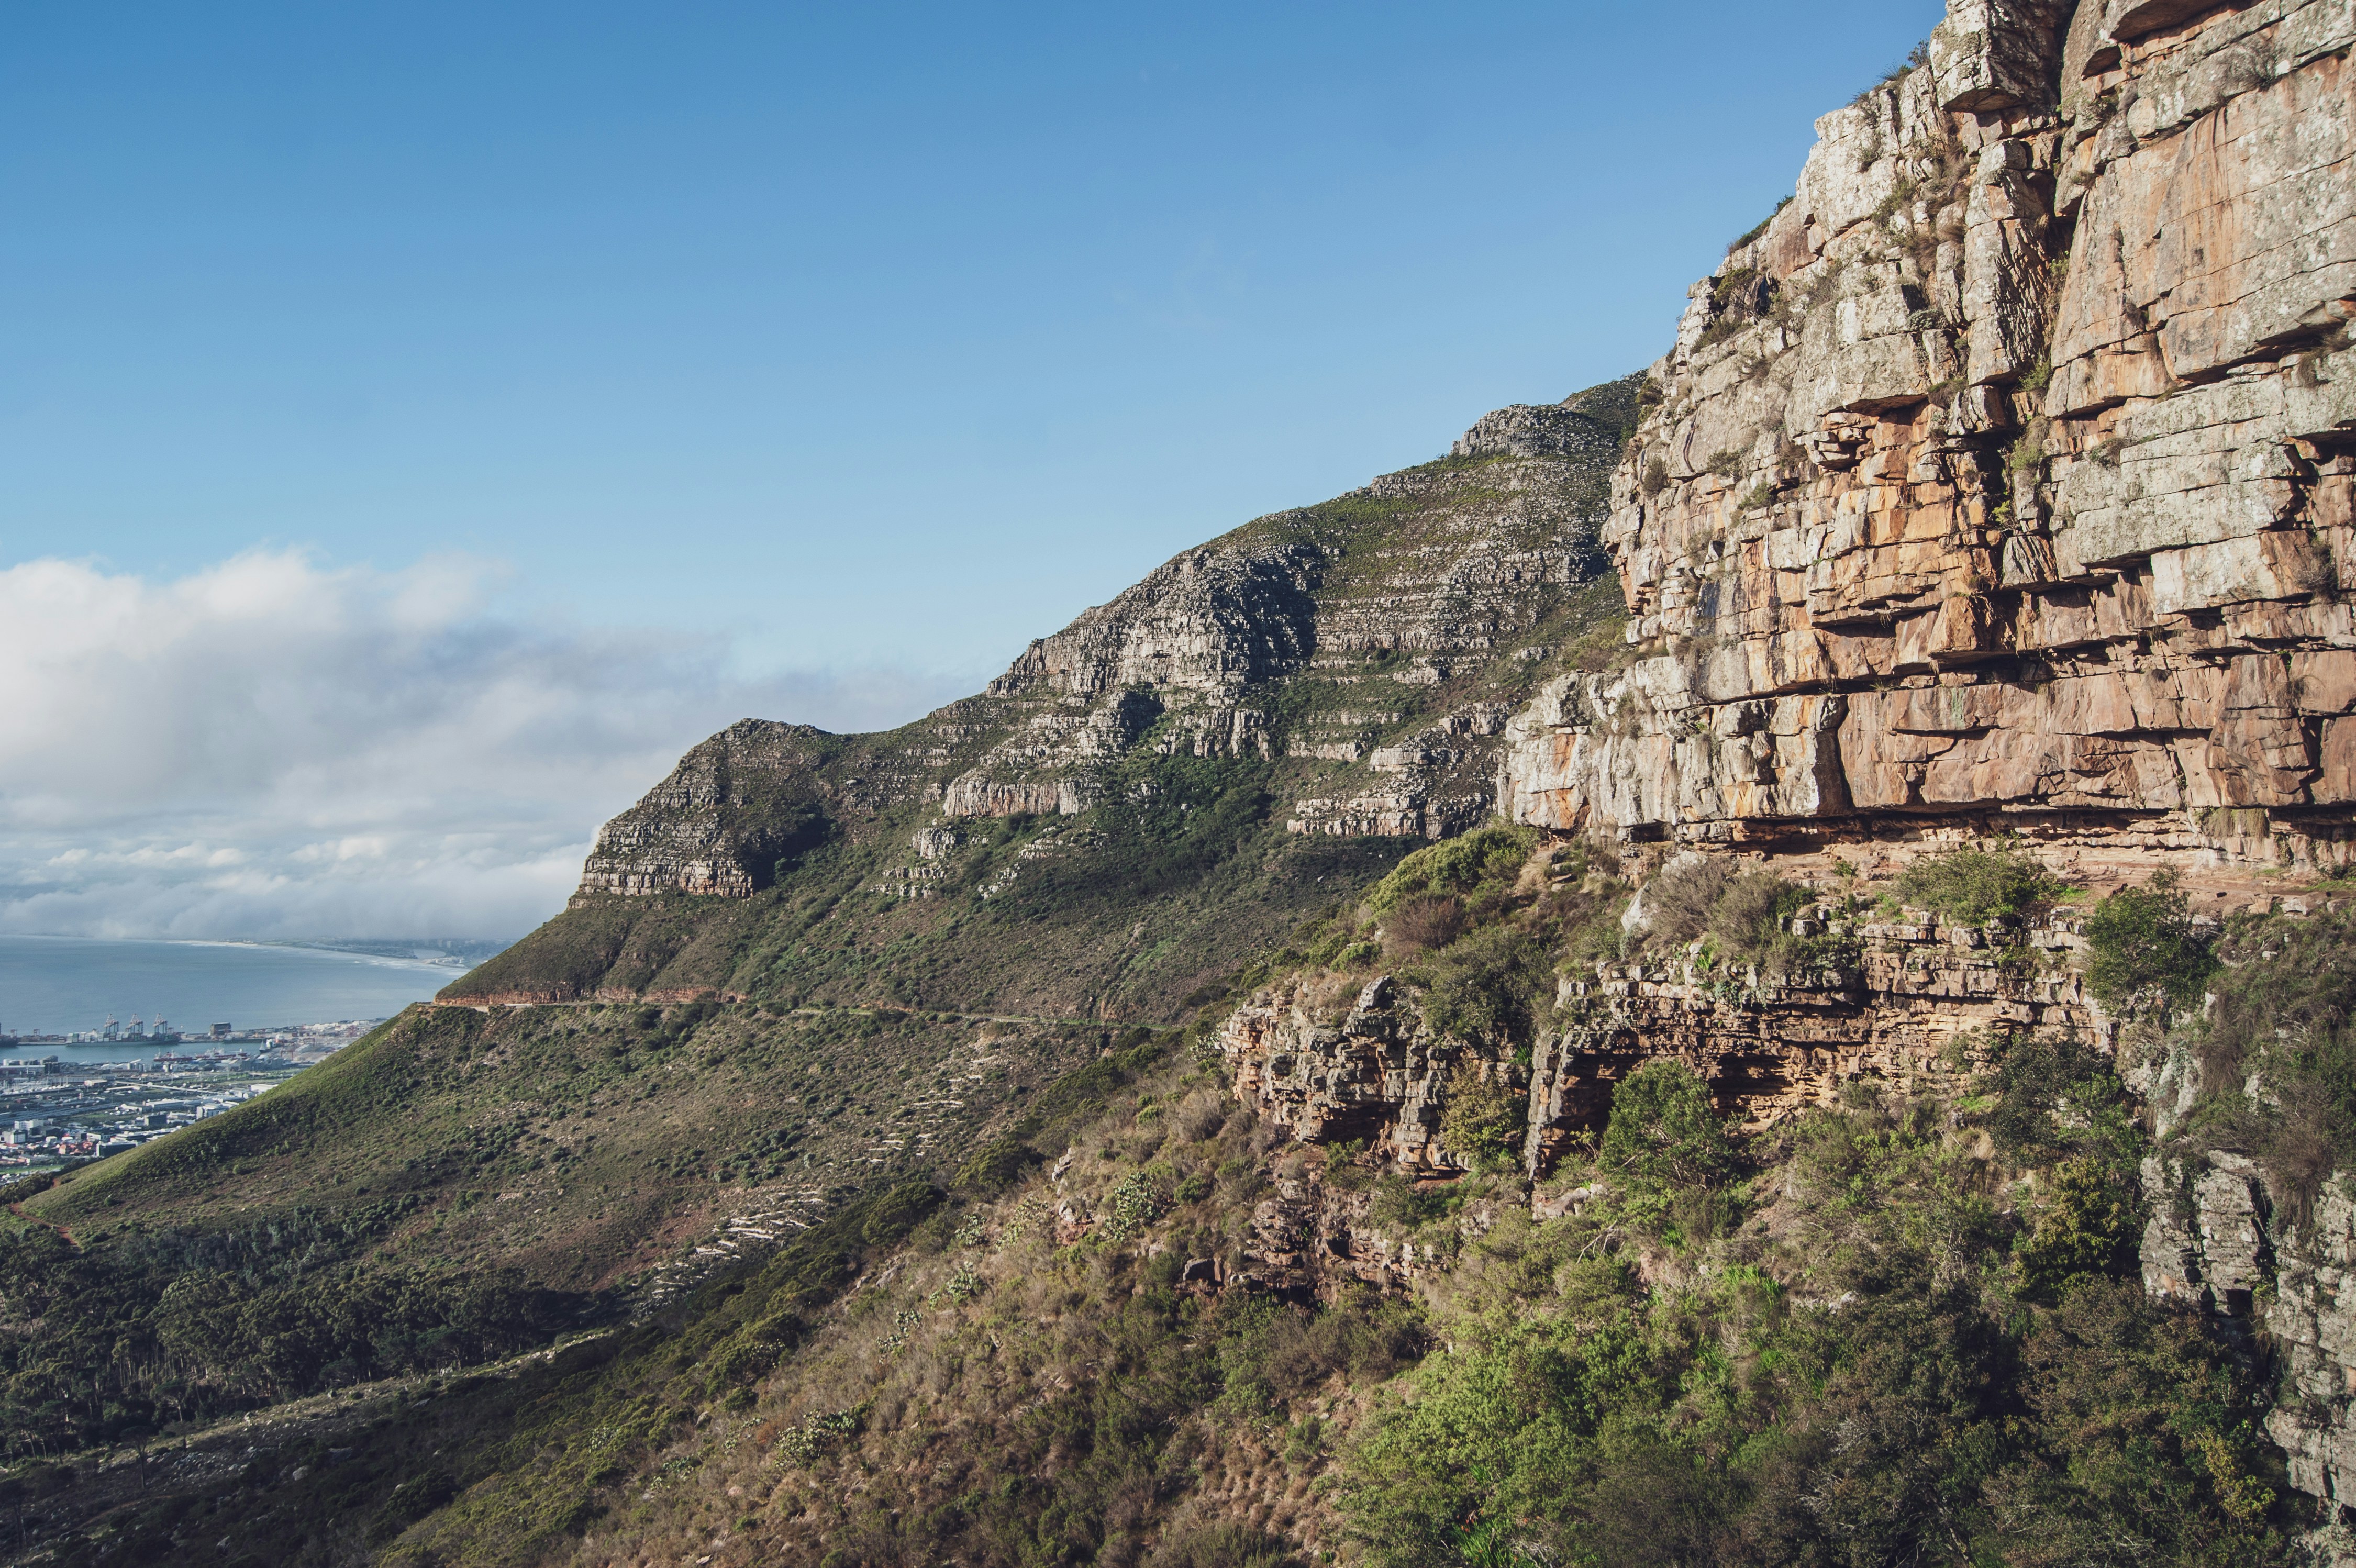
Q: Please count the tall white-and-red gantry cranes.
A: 3